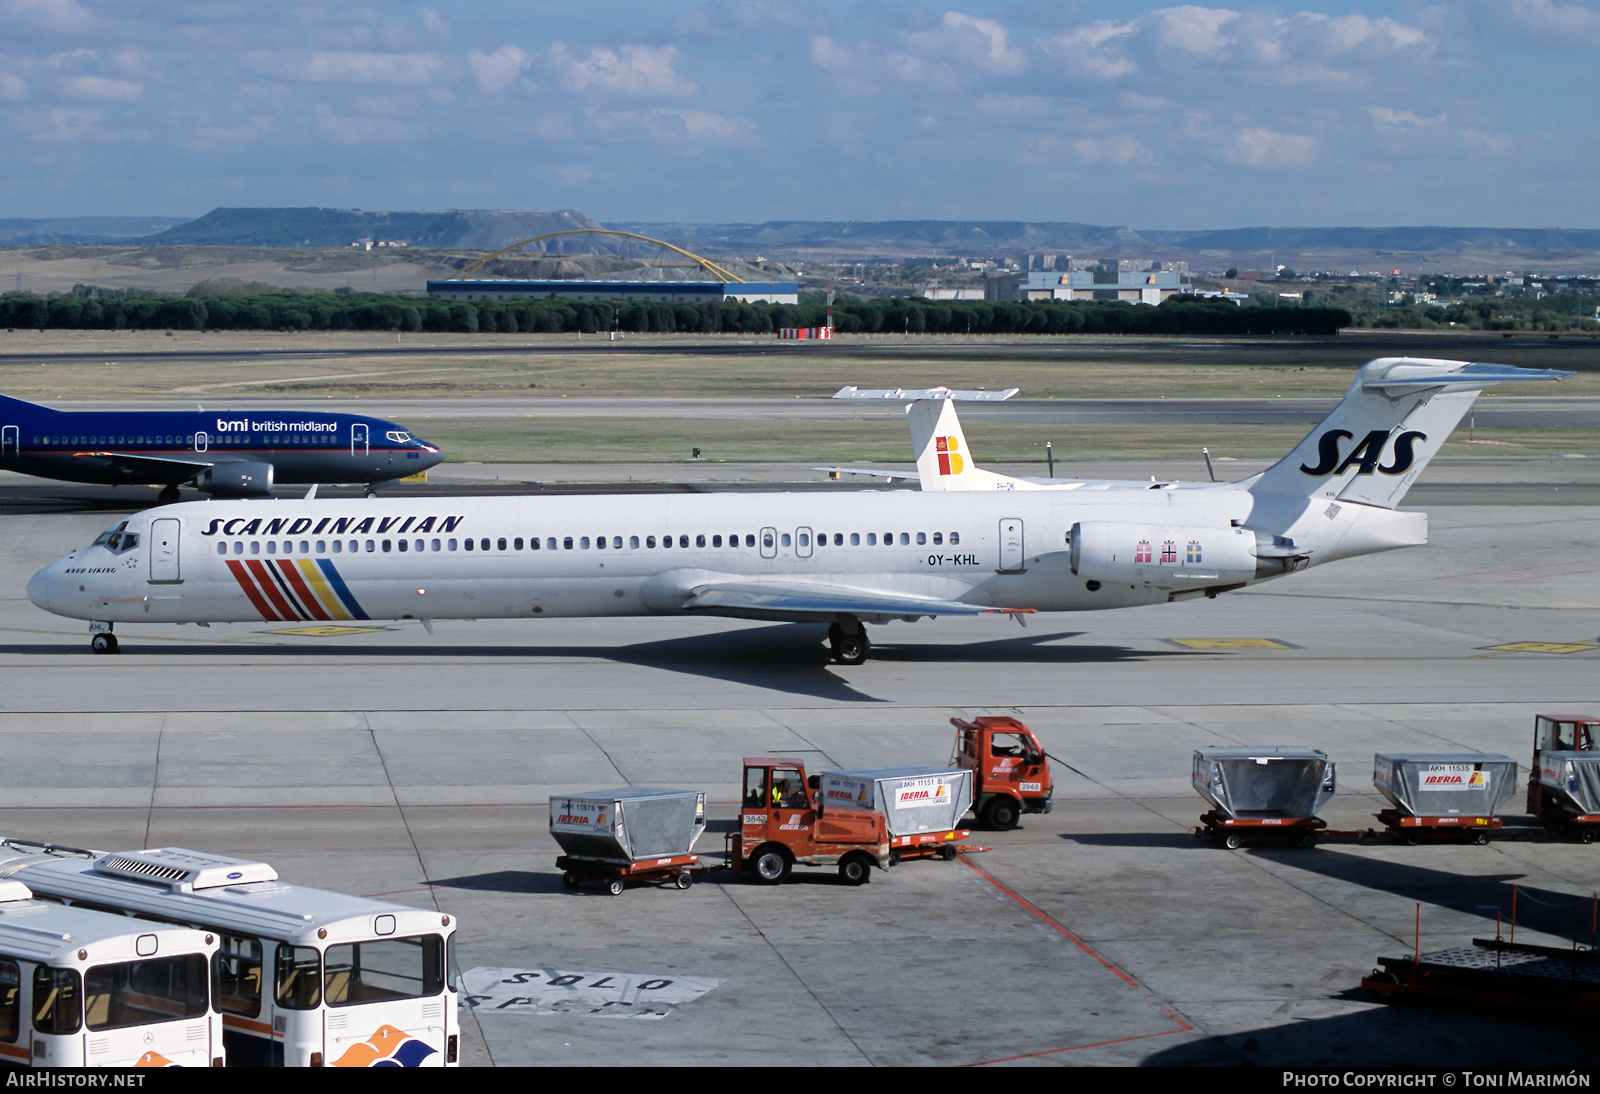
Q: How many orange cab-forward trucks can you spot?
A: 1